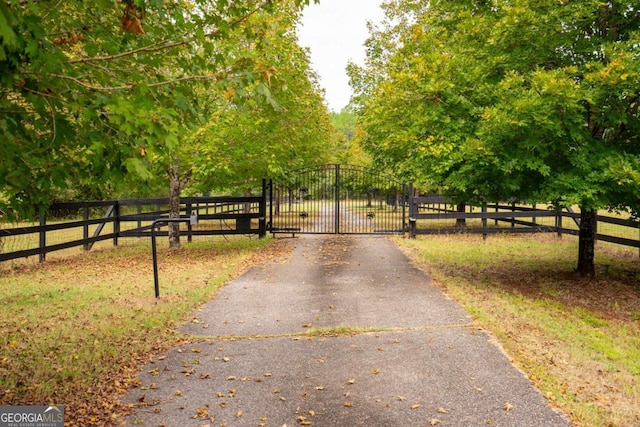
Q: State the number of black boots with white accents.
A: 0